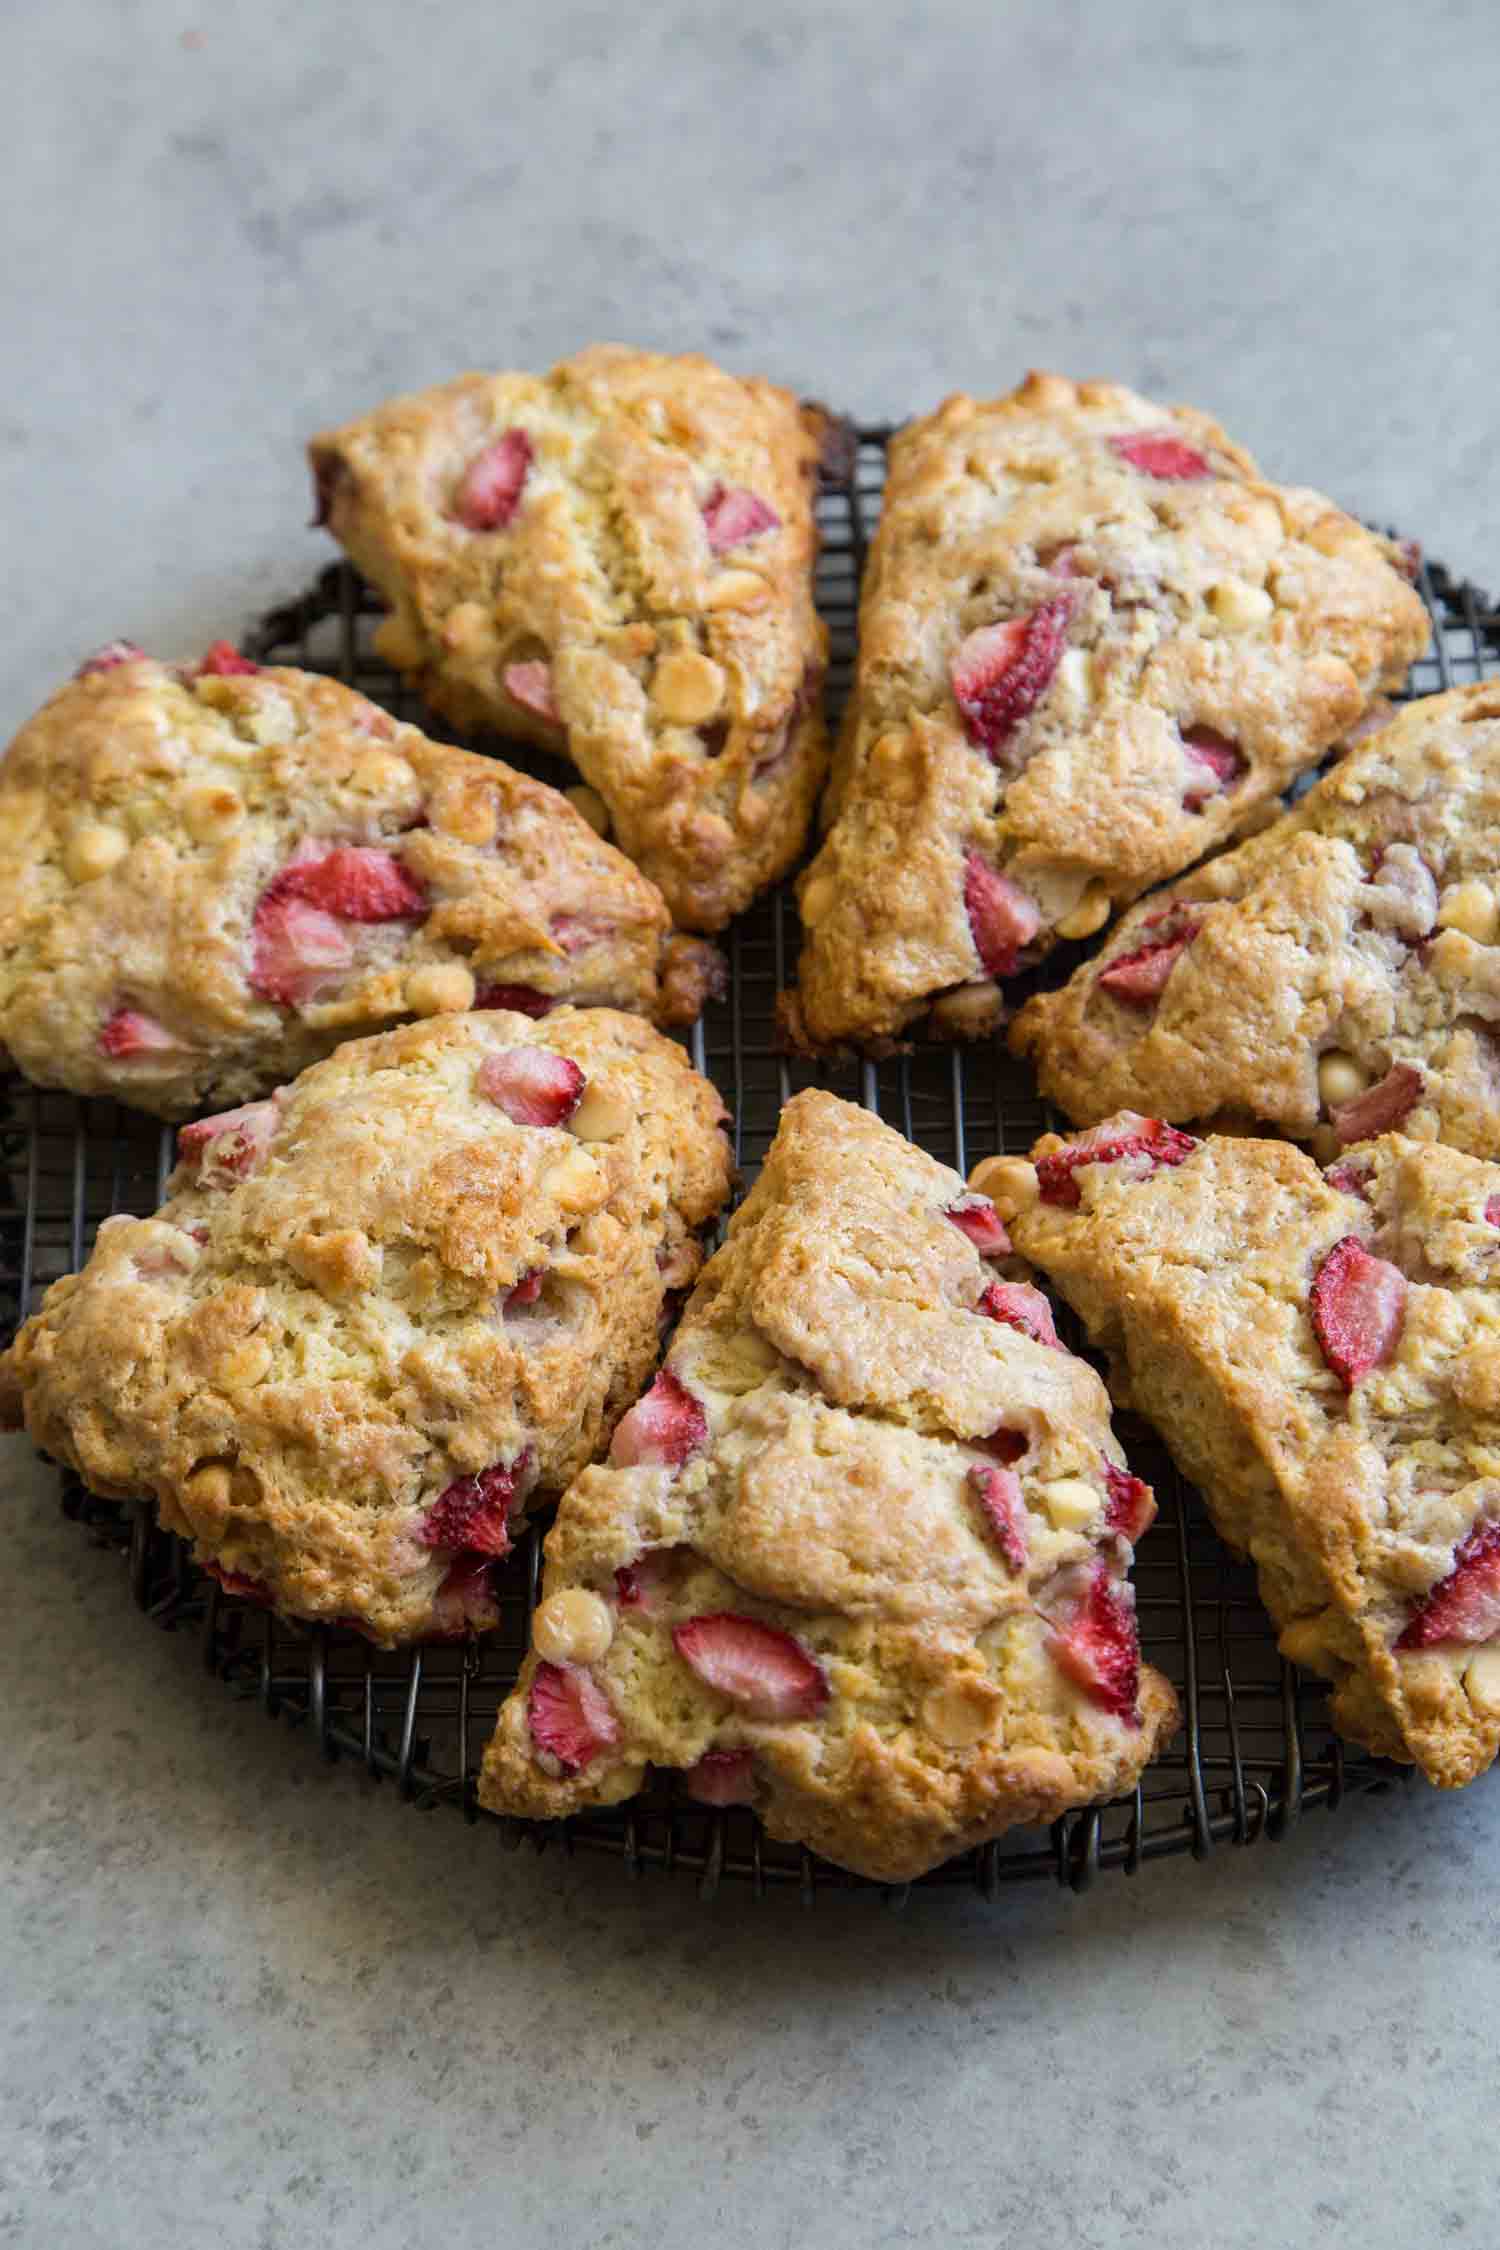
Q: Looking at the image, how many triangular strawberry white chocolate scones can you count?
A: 7